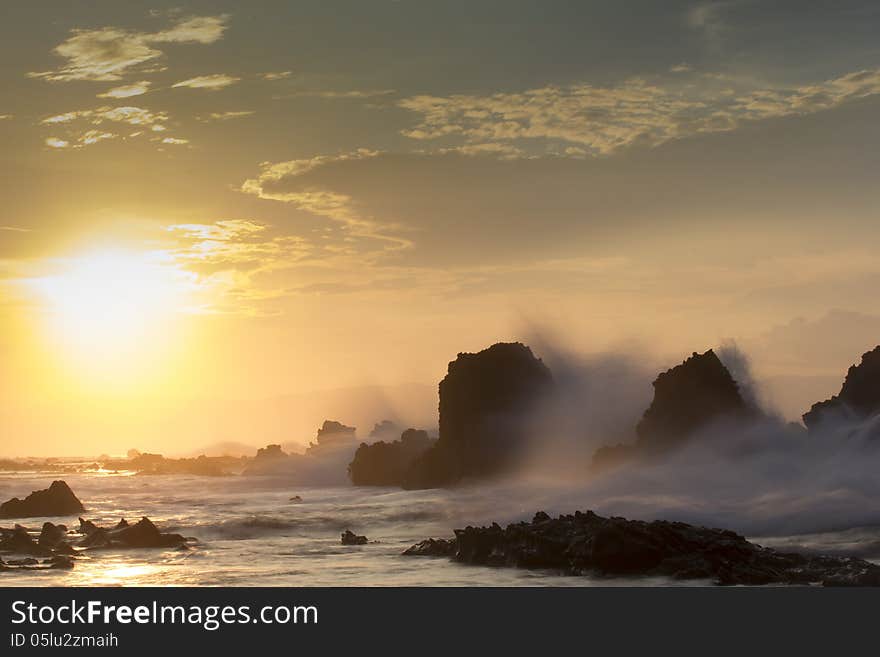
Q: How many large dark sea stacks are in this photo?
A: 3